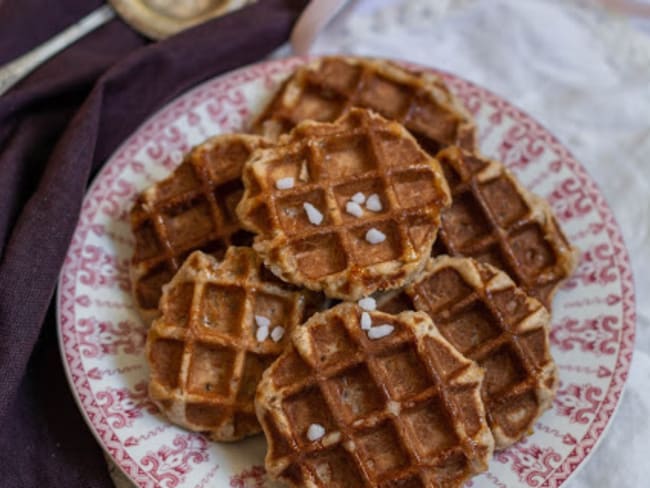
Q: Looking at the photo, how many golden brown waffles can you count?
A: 7